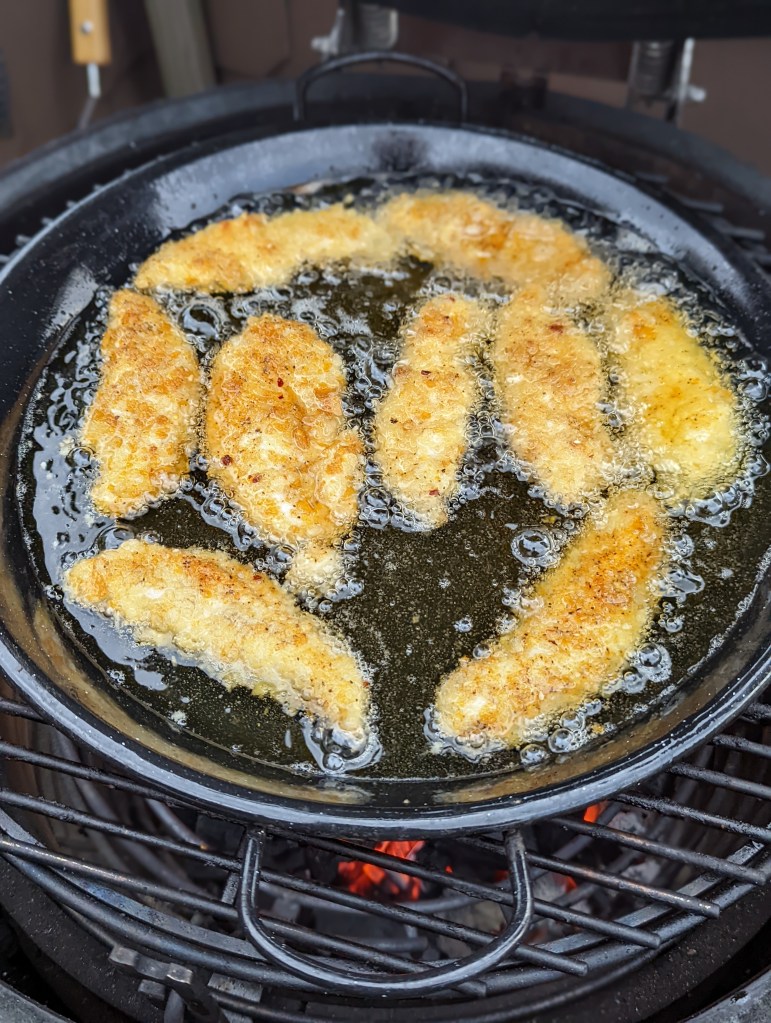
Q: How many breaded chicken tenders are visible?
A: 9